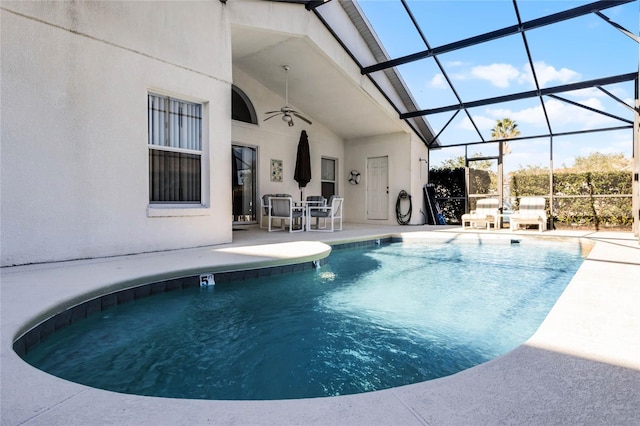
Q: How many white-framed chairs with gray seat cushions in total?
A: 4